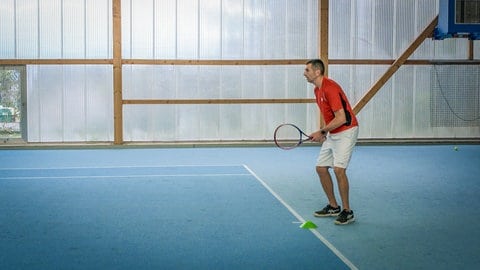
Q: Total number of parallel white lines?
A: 2